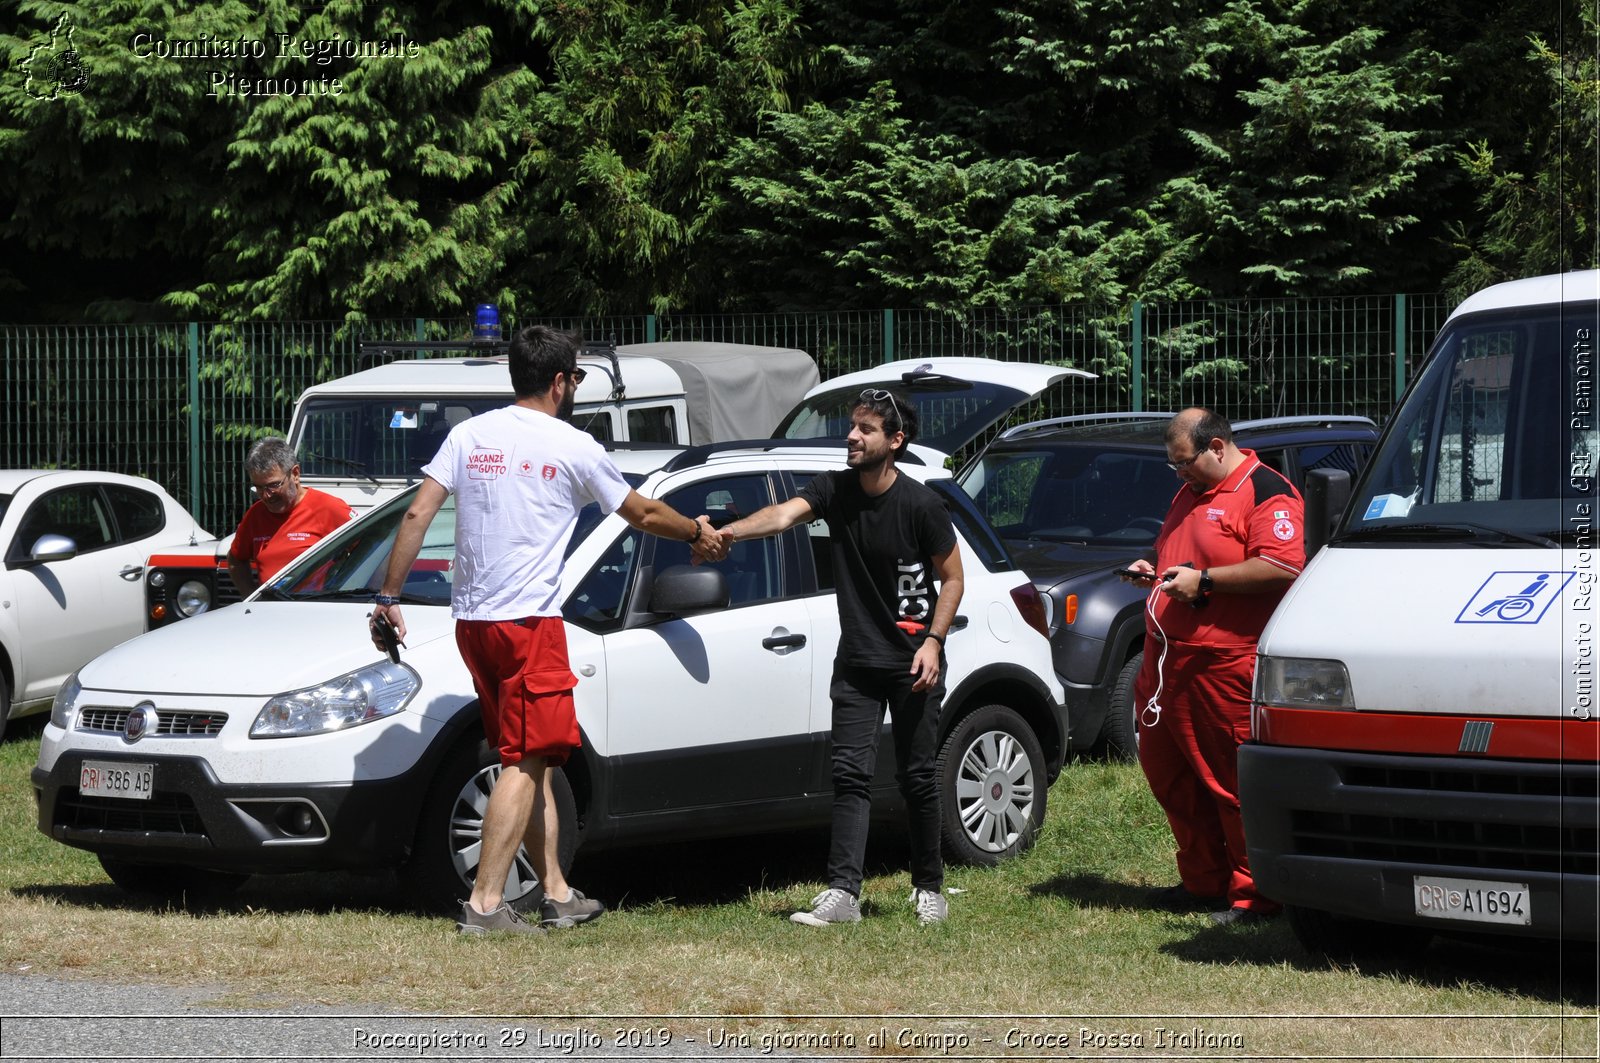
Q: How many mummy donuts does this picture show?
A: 0